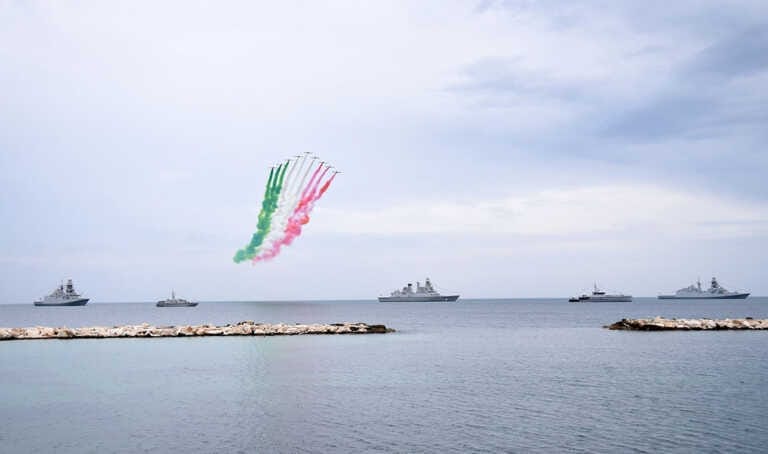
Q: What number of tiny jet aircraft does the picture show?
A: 9